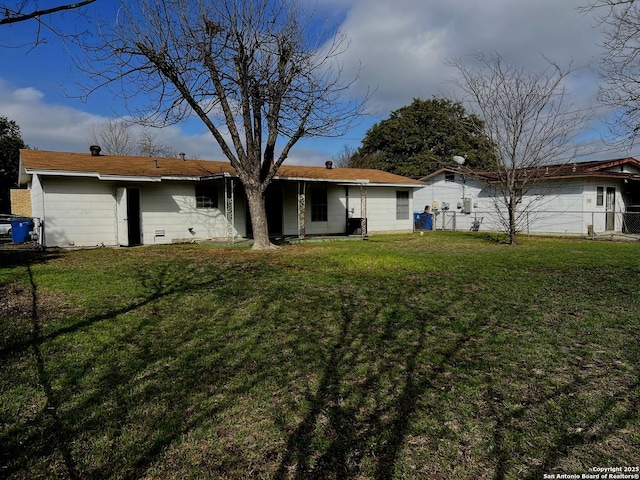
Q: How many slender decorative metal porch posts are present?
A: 3